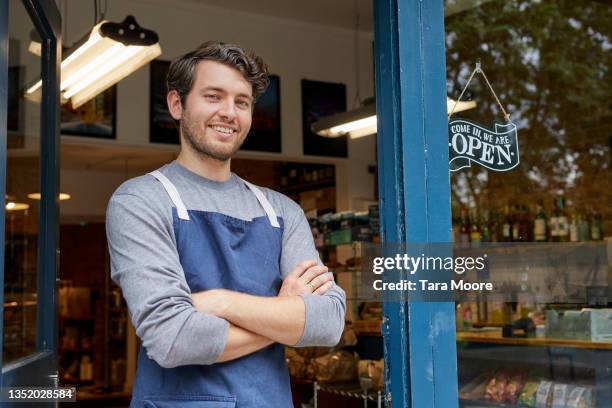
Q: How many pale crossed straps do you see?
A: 2